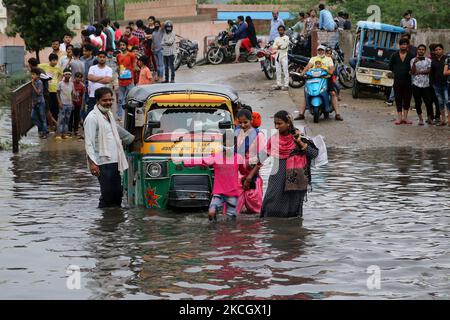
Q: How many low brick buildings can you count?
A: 1